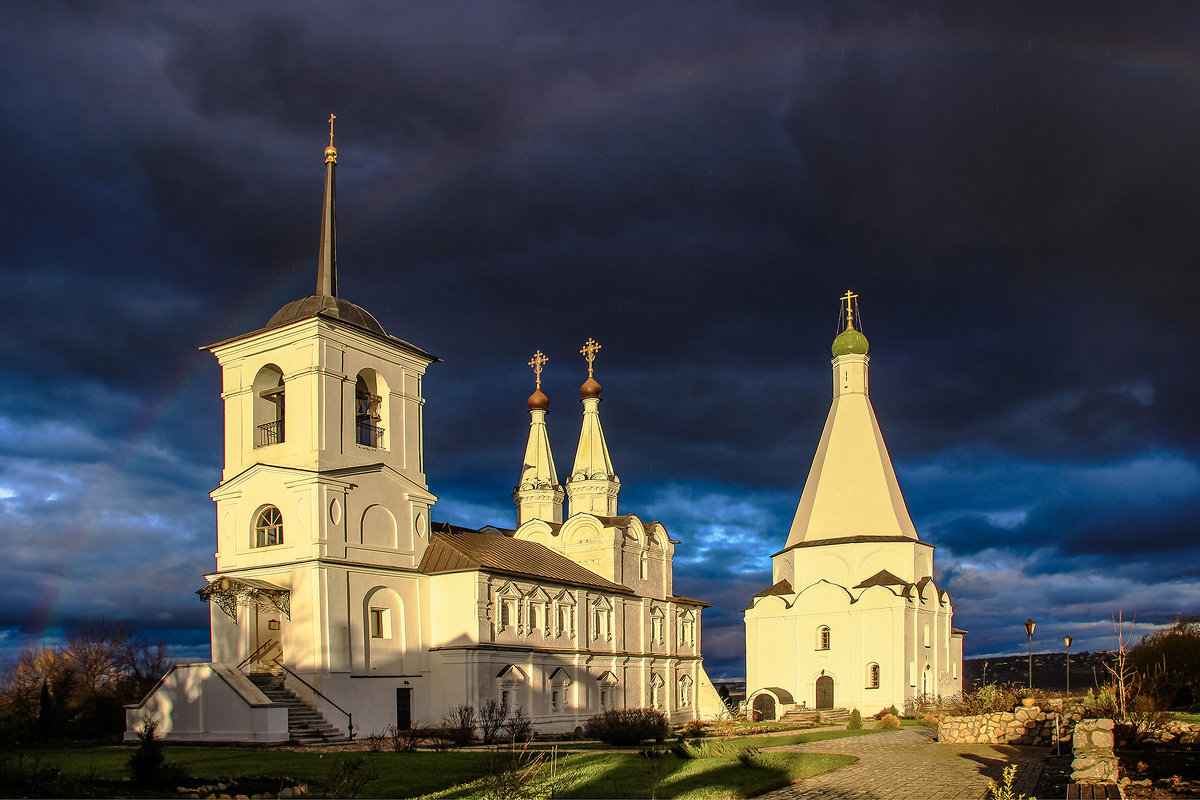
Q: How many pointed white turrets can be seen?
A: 3